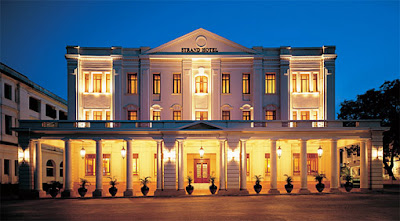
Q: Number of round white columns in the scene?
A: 12